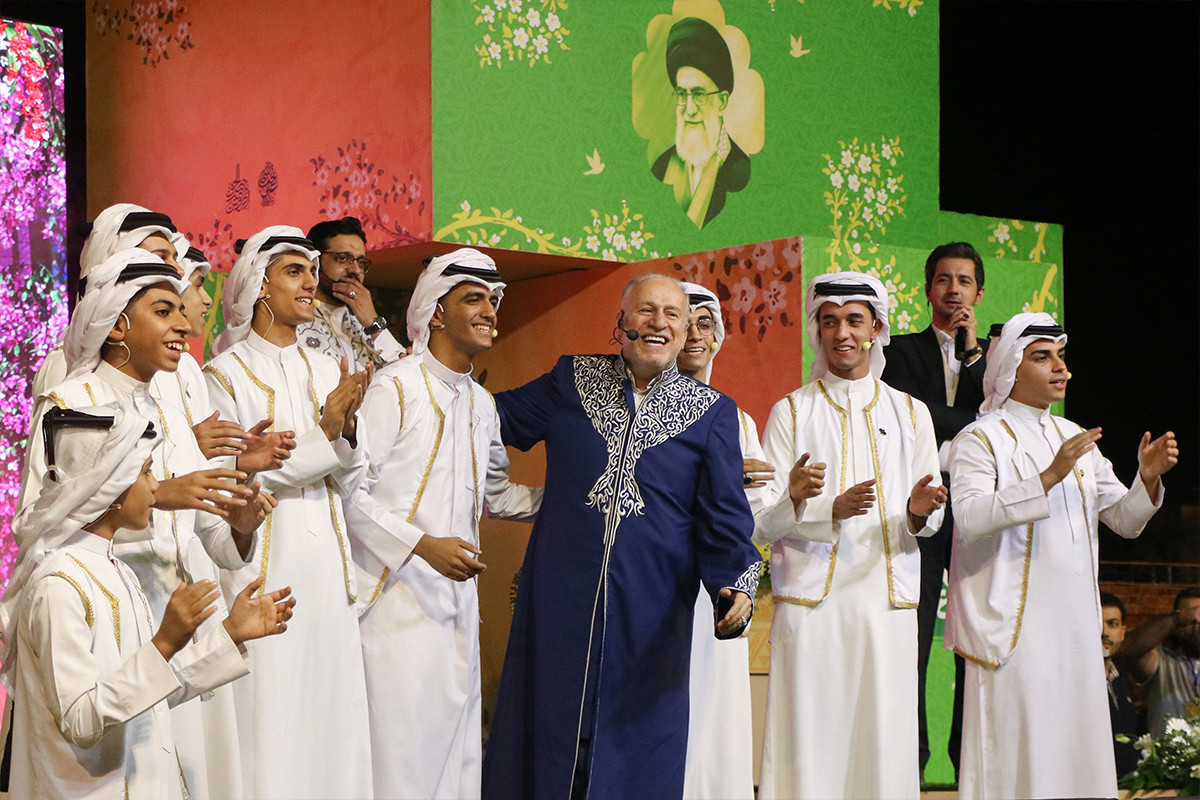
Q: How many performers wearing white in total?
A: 9